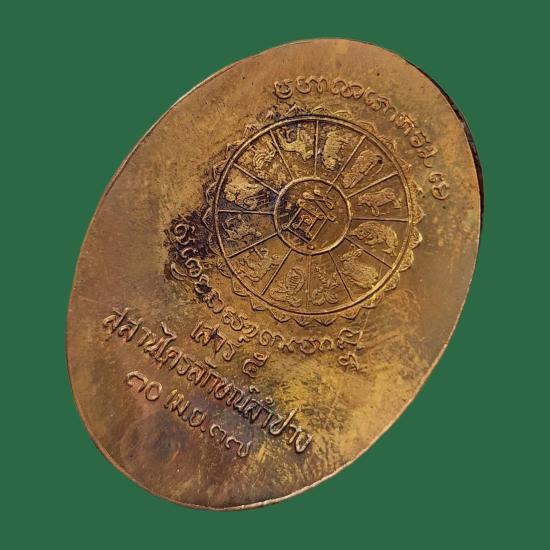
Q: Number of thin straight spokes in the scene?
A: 12